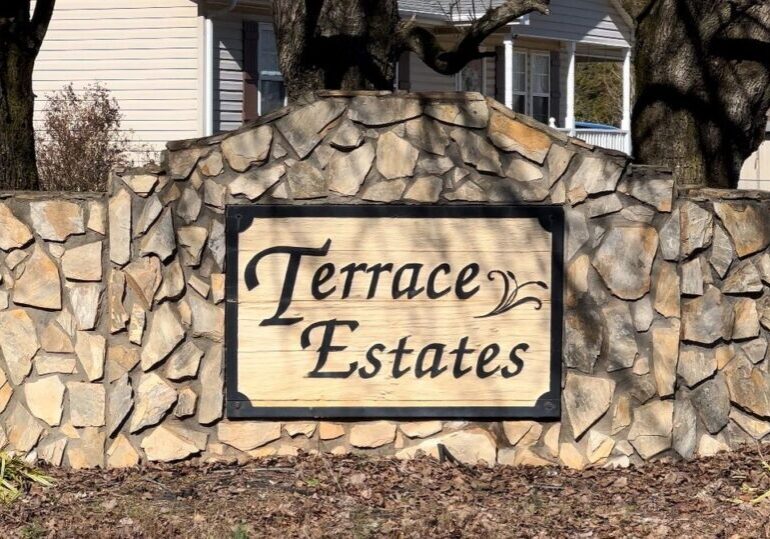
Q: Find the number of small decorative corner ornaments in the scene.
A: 4